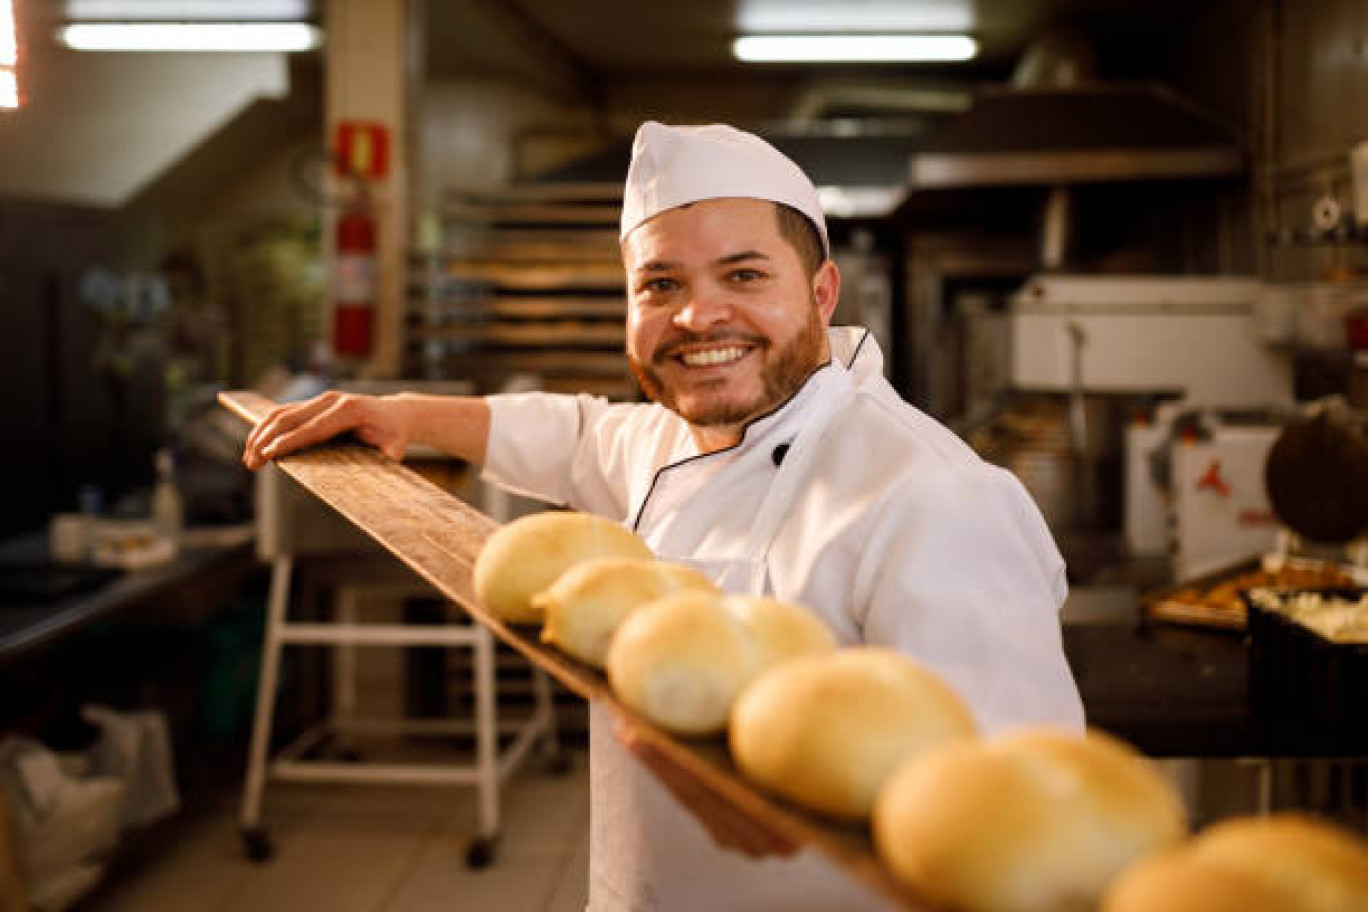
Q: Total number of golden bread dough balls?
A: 6